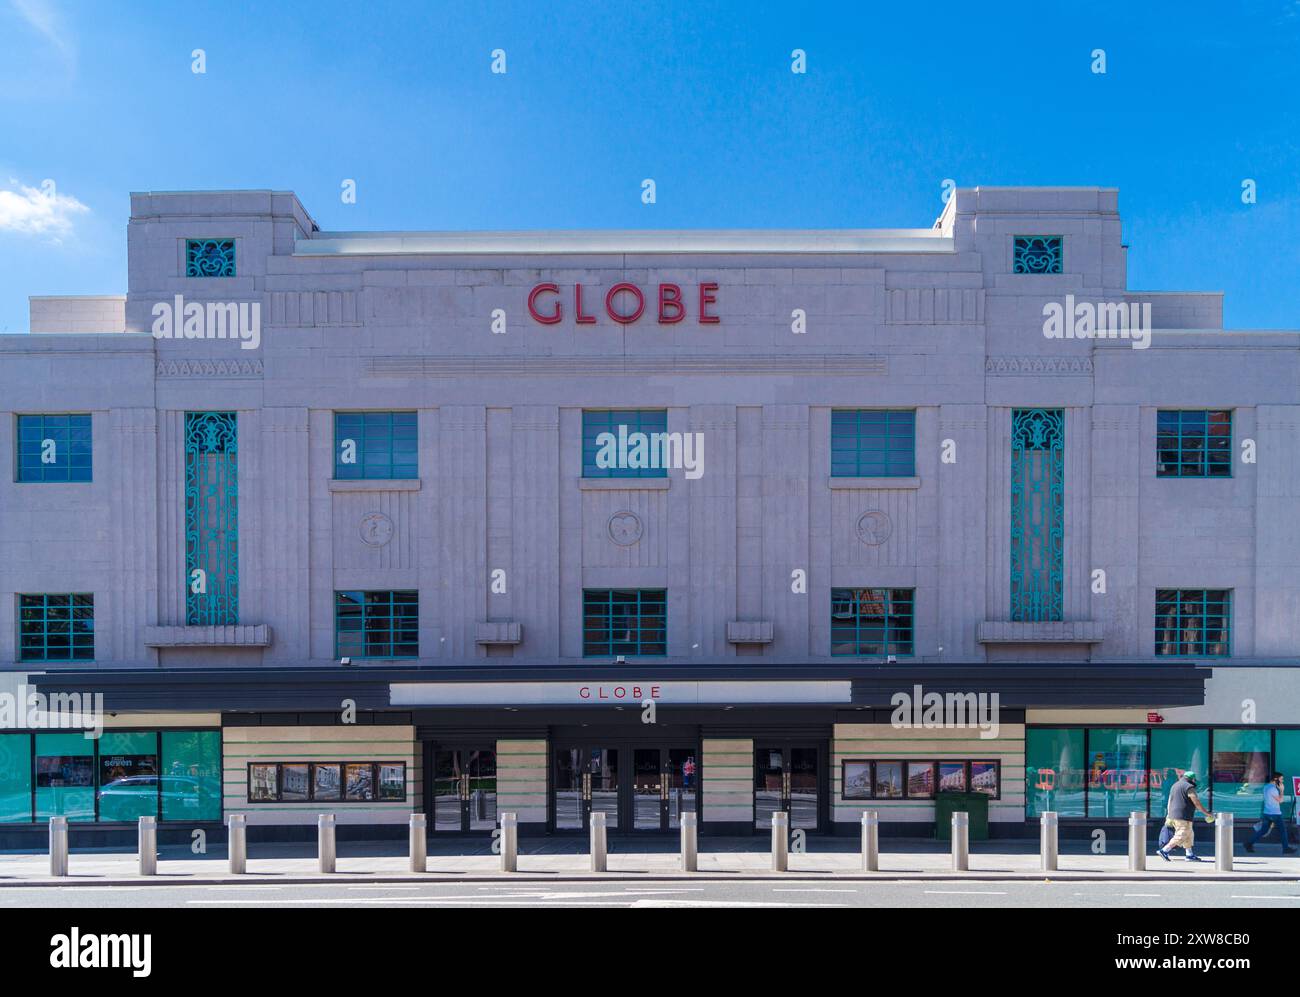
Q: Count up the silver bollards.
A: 14